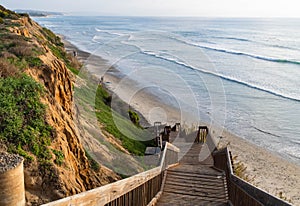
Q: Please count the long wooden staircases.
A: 1